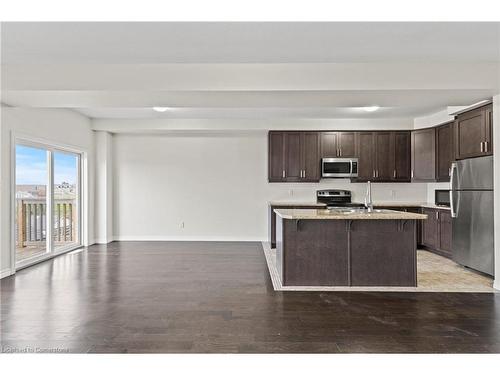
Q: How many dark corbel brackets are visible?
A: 3